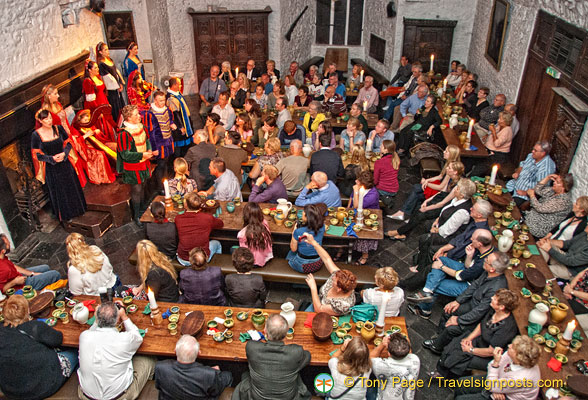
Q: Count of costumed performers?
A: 10